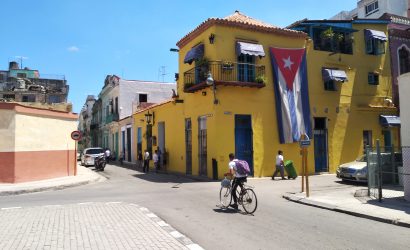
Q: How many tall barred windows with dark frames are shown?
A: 2